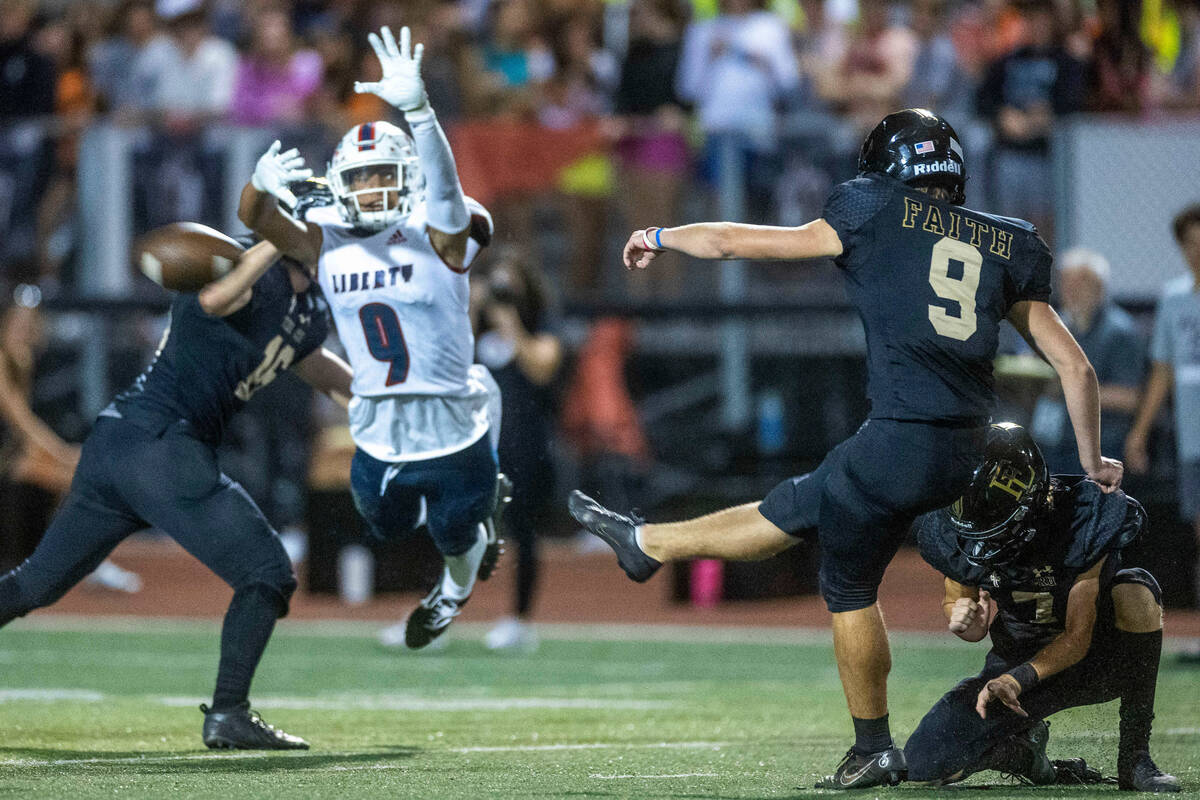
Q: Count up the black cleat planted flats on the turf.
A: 3